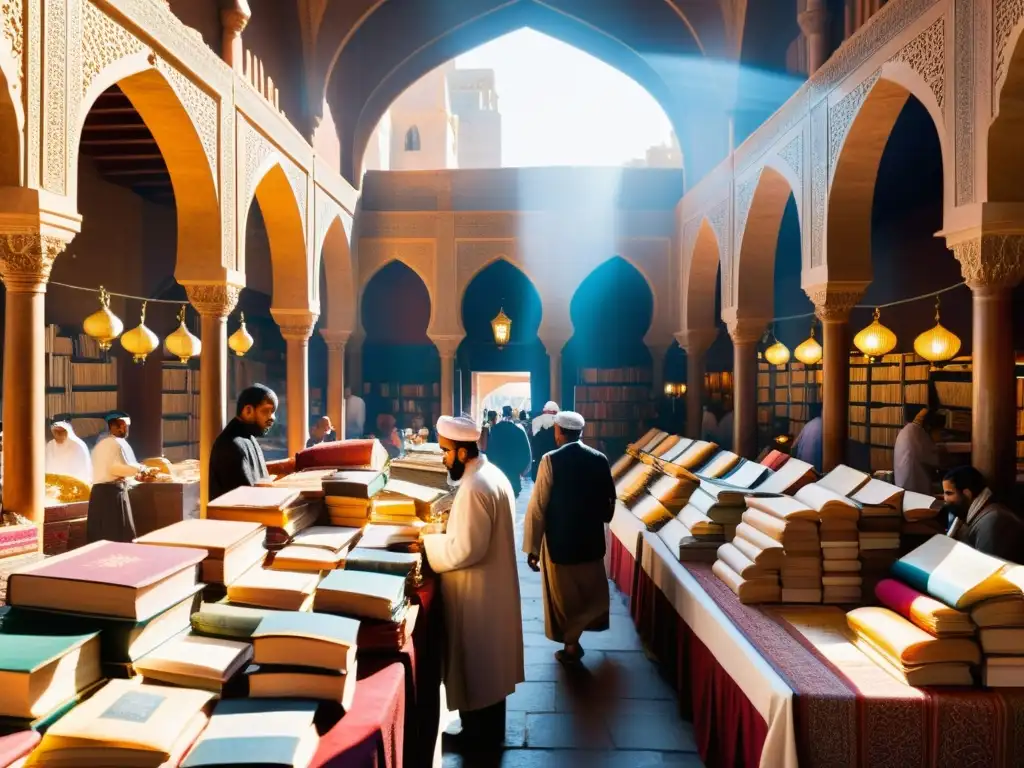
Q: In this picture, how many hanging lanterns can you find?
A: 9